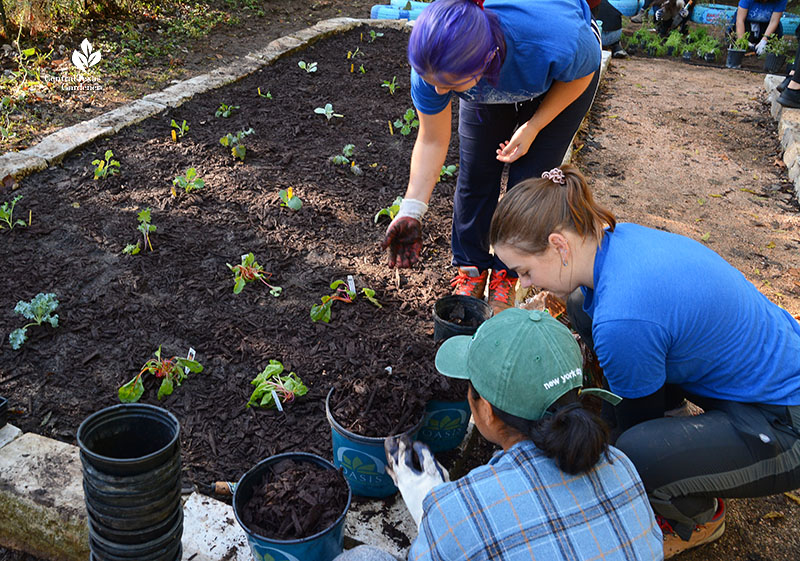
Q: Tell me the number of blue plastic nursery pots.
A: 3